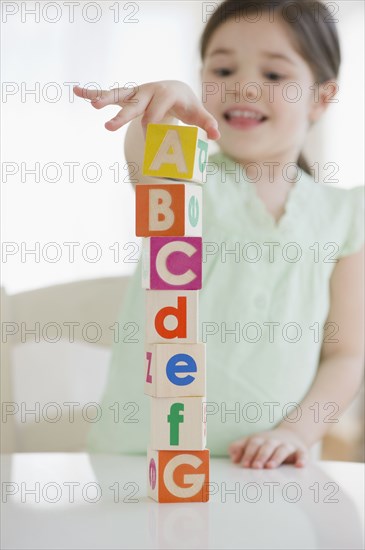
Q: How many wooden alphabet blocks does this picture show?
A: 7